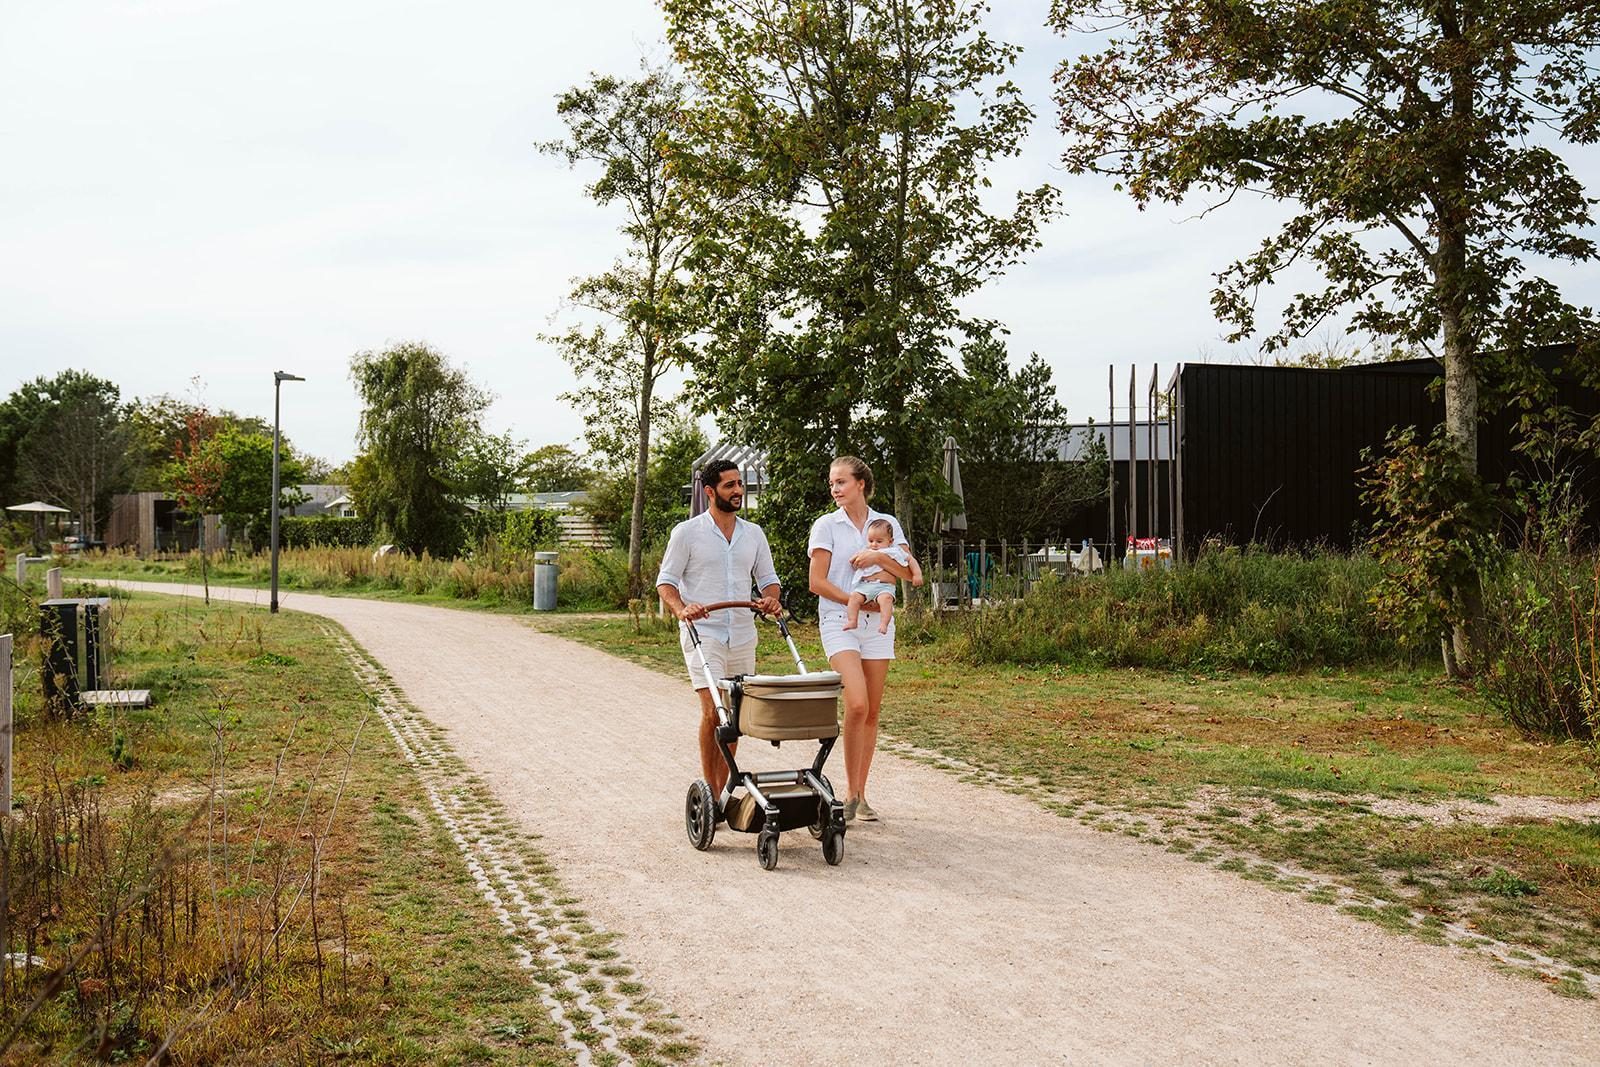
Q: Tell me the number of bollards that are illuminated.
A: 0